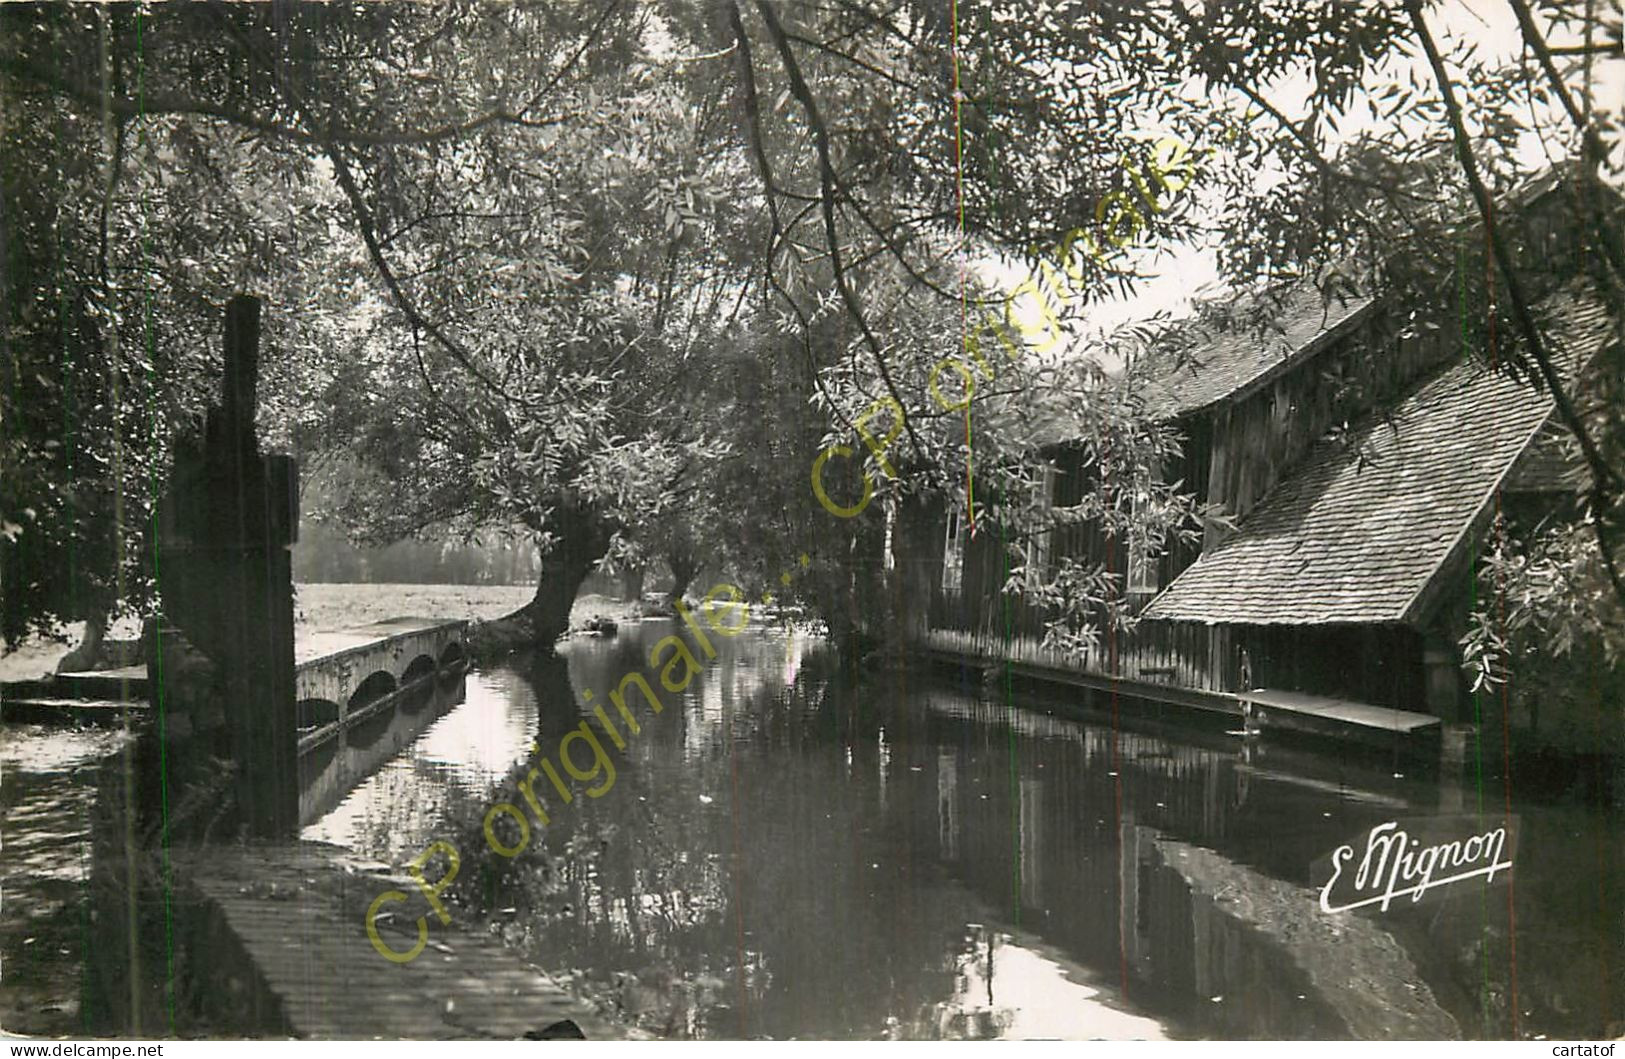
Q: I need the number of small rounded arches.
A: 4